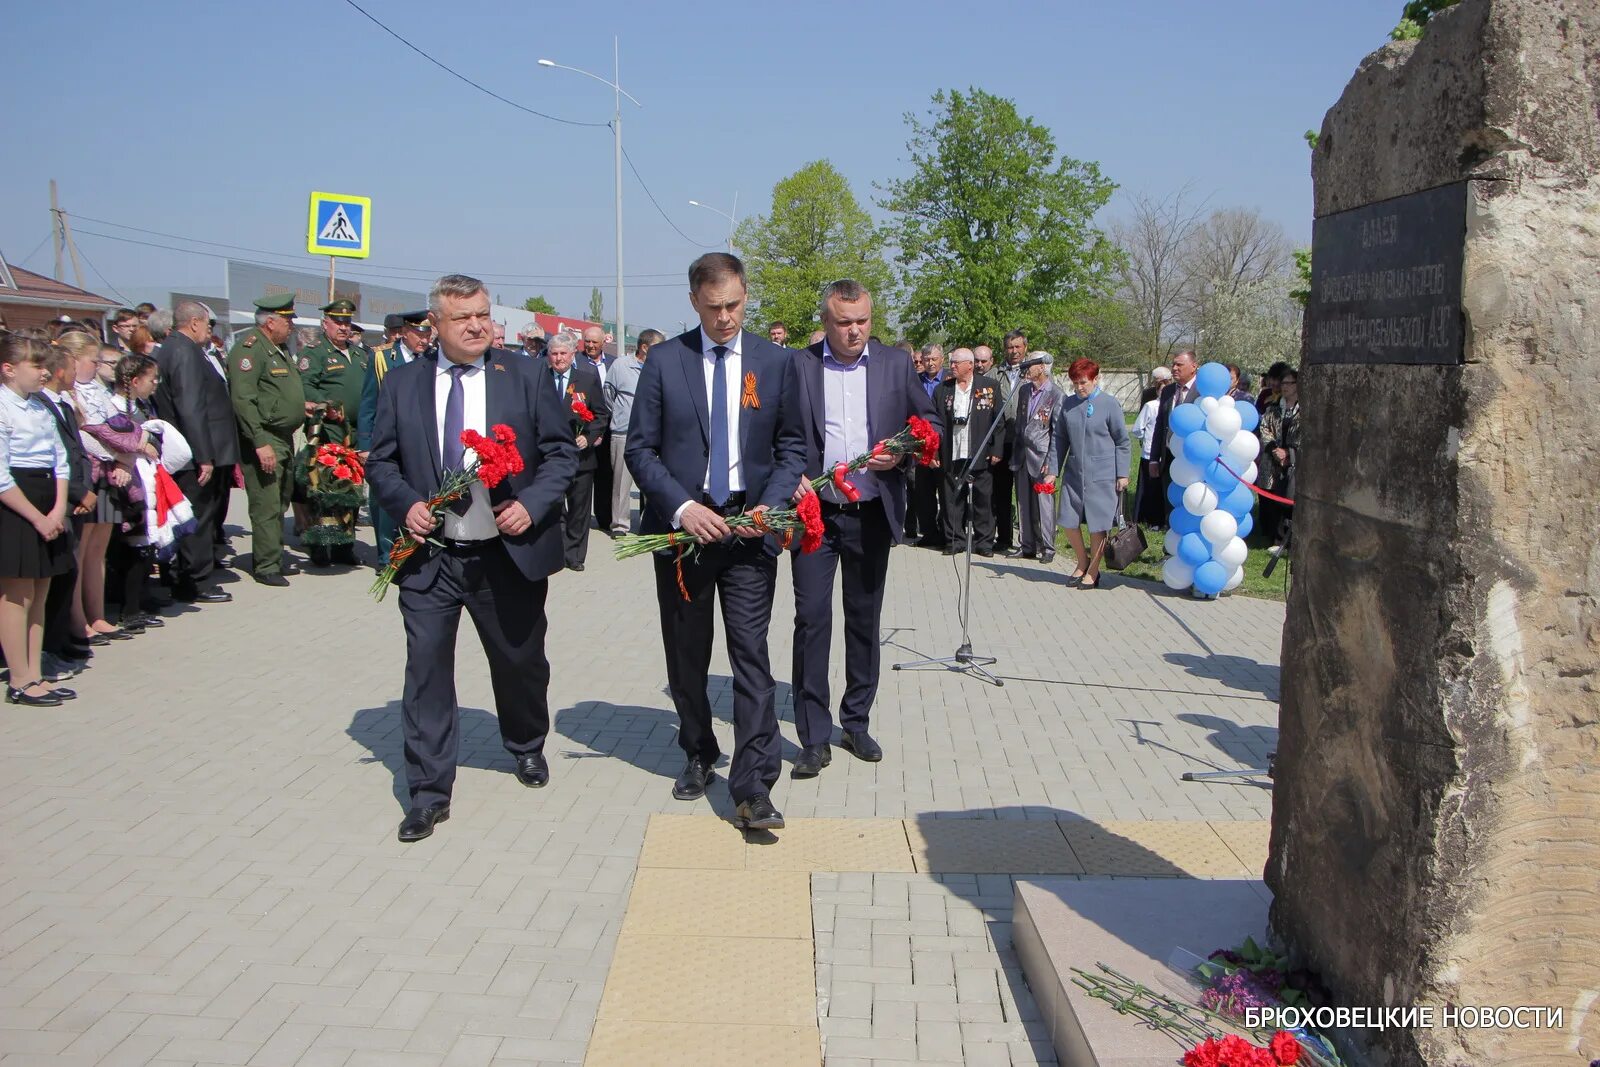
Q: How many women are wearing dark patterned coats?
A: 1